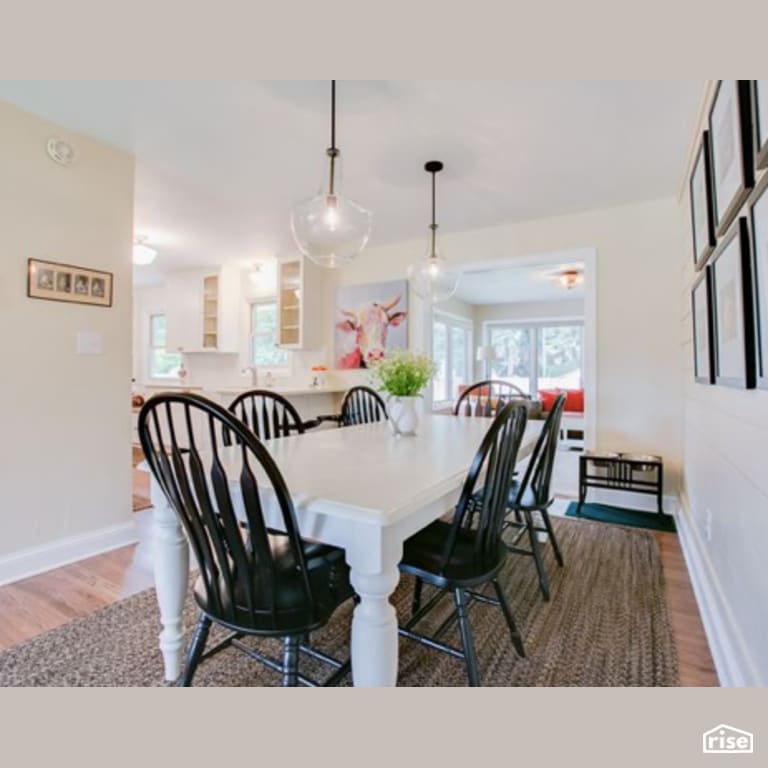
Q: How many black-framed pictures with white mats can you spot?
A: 6